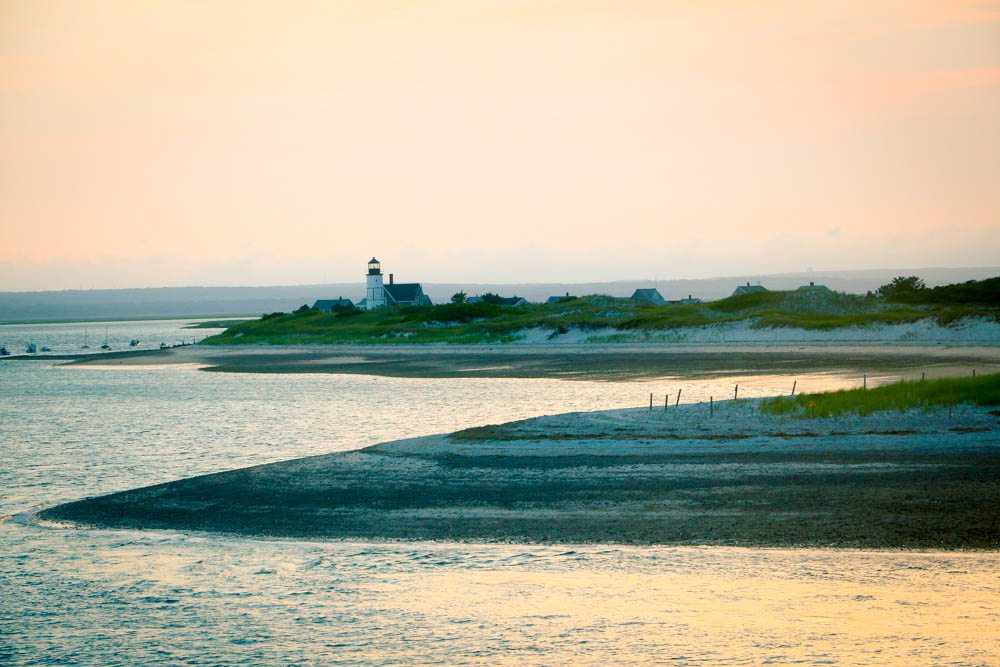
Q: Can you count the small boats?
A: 6